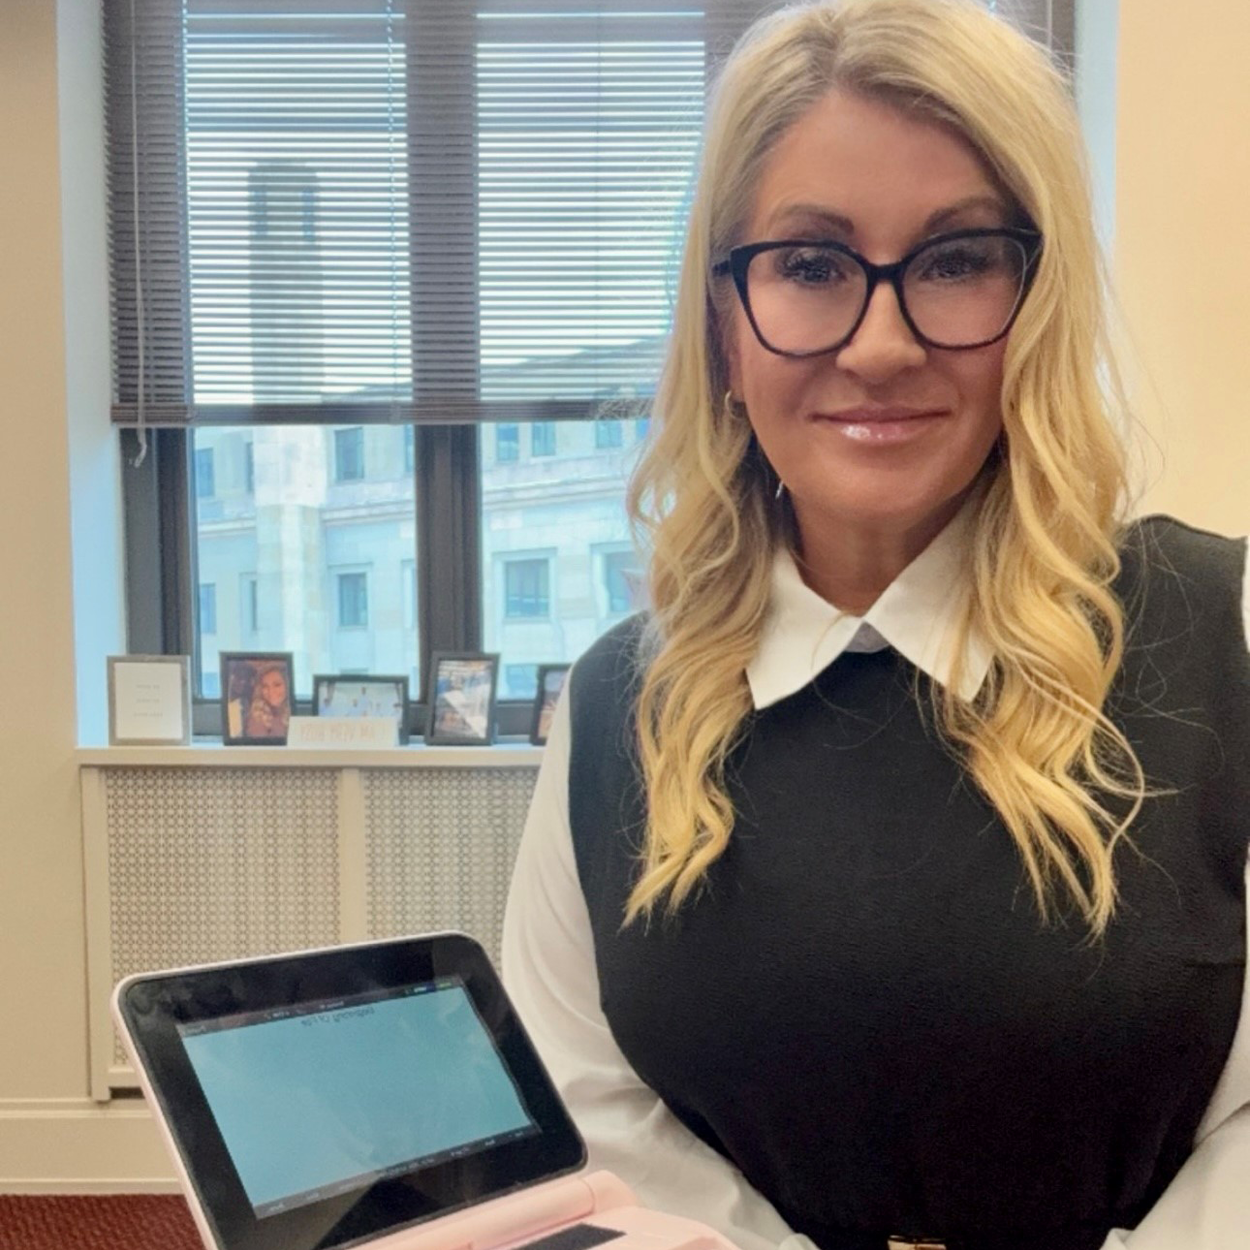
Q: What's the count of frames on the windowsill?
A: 5